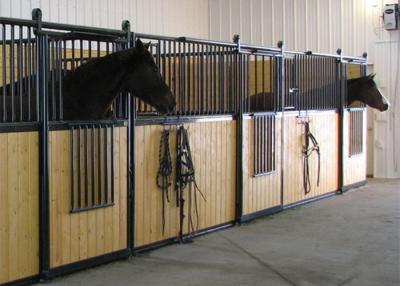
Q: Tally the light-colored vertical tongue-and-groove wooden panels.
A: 6